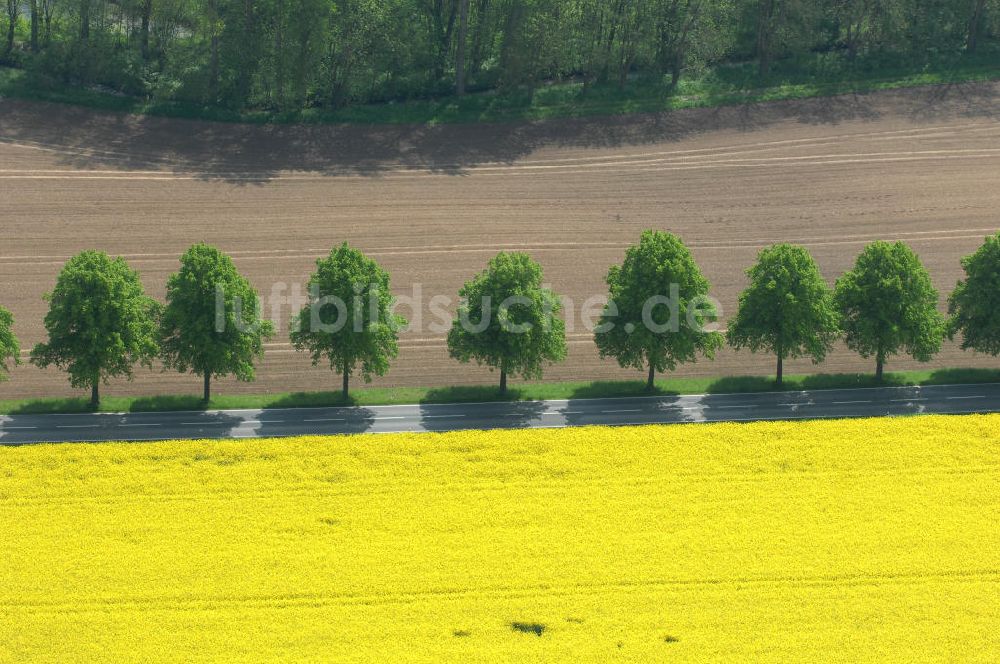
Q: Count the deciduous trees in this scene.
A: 9